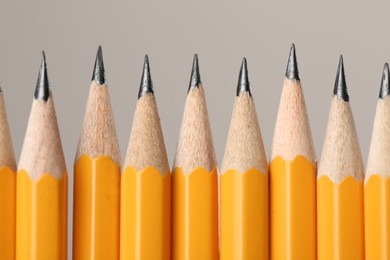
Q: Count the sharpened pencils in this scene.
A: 9